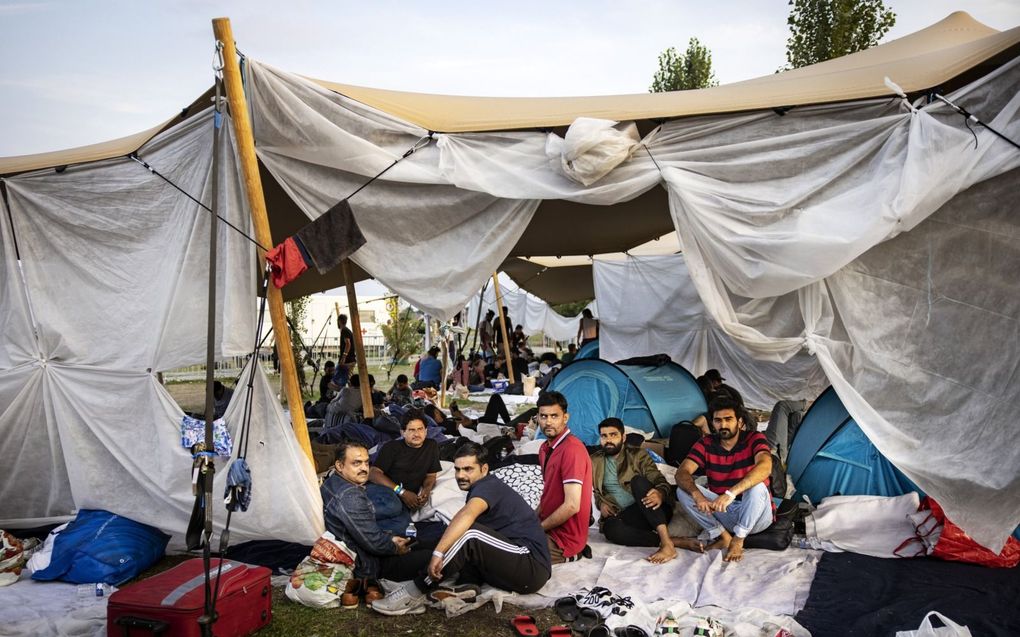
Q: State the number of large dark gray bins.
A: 0